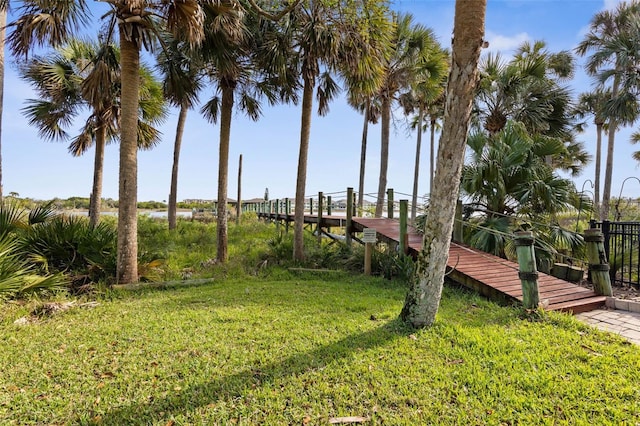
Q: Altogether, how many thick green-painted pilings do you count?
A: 2